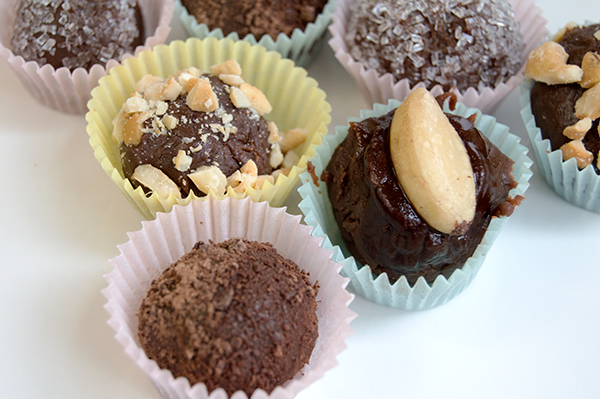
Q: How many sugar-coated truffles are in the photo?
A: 2